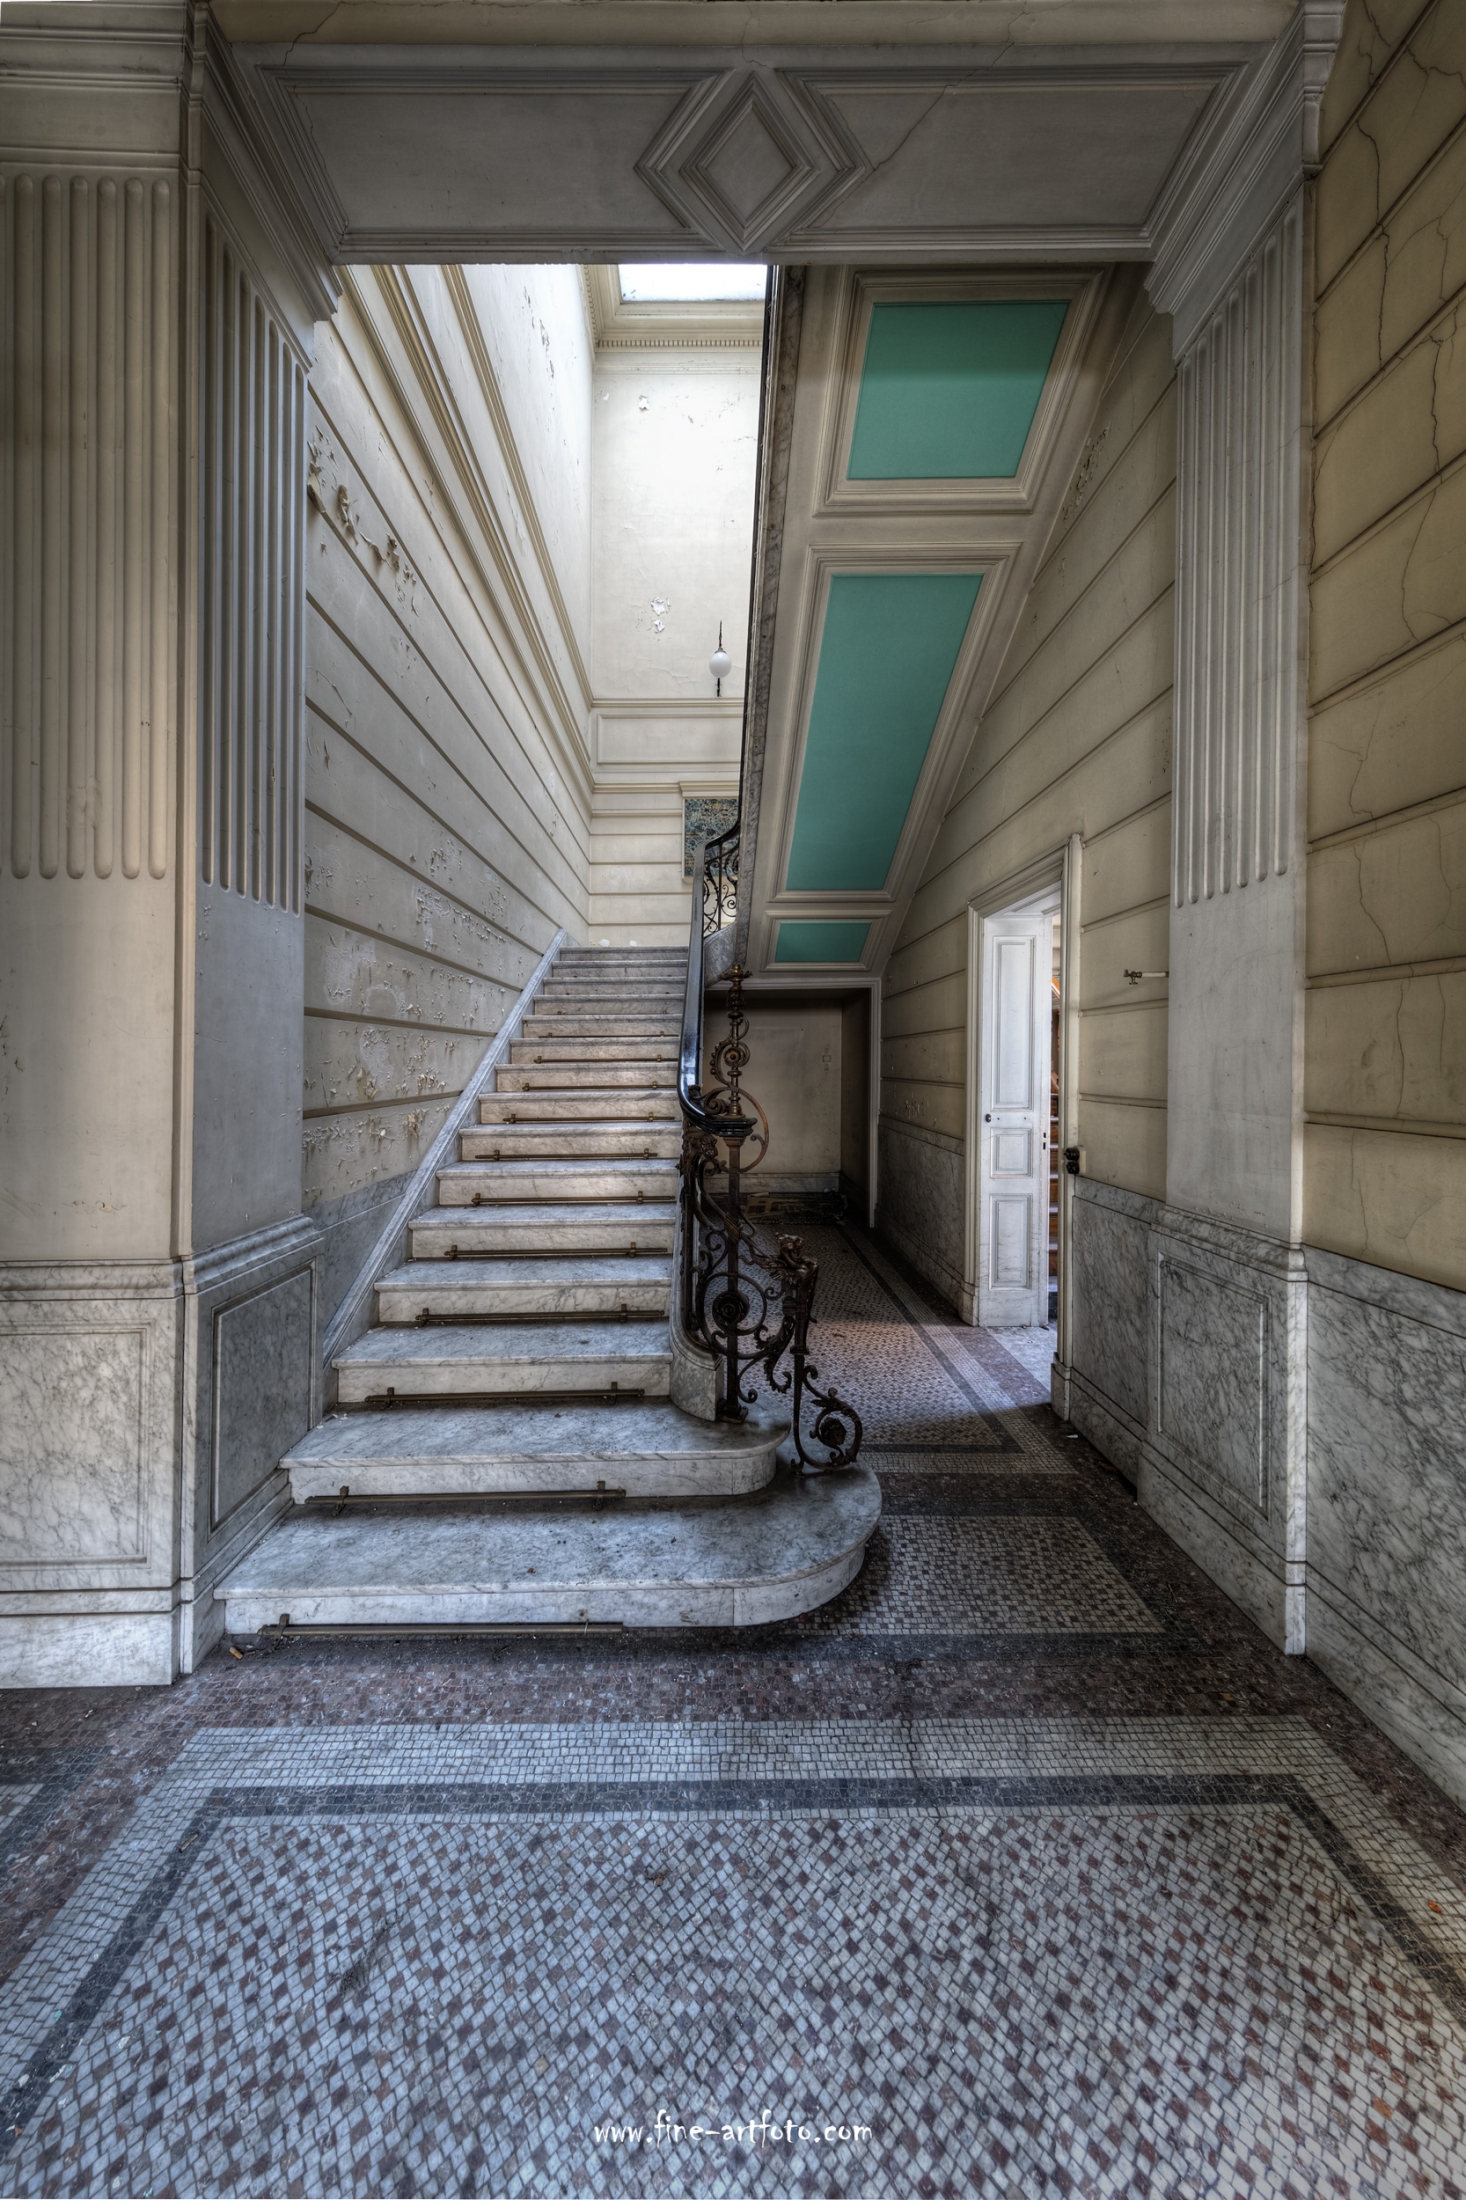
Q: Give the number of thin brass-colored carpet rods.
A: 11